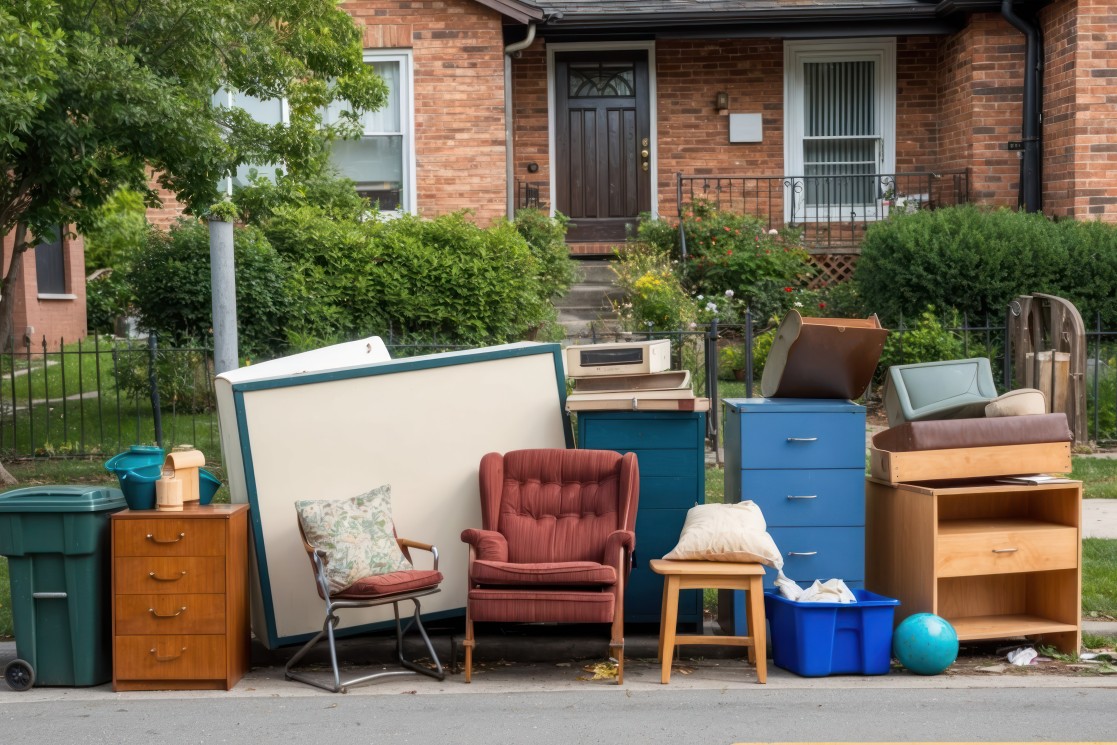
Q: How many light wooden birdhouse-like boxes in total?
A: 2